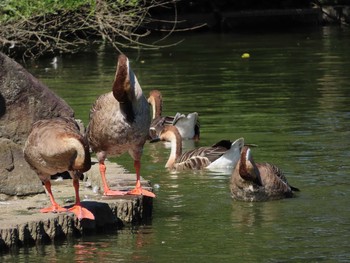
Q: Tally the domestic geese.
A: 5